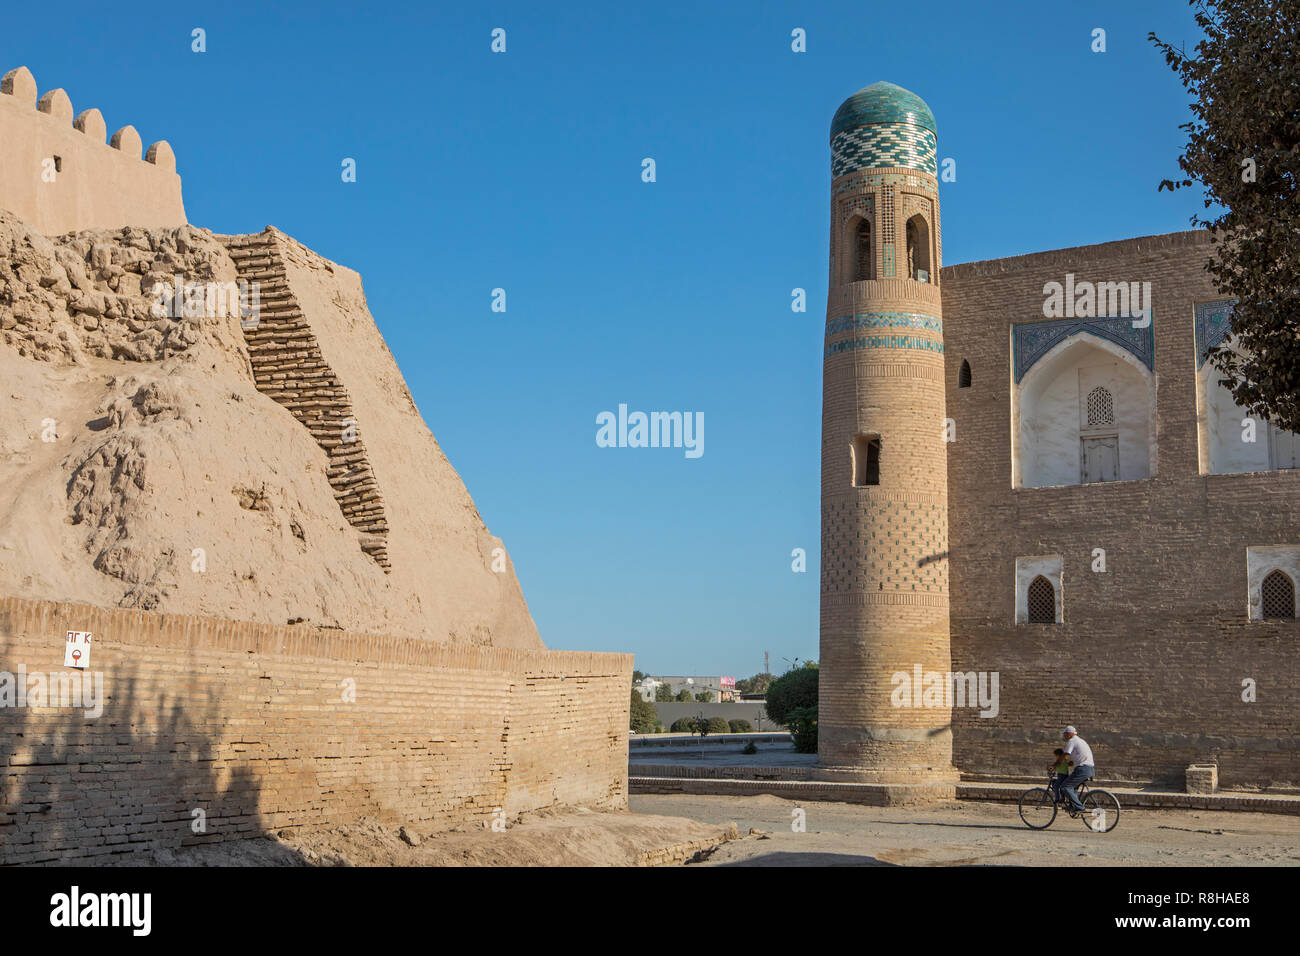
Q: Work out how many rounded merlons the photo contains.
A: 5